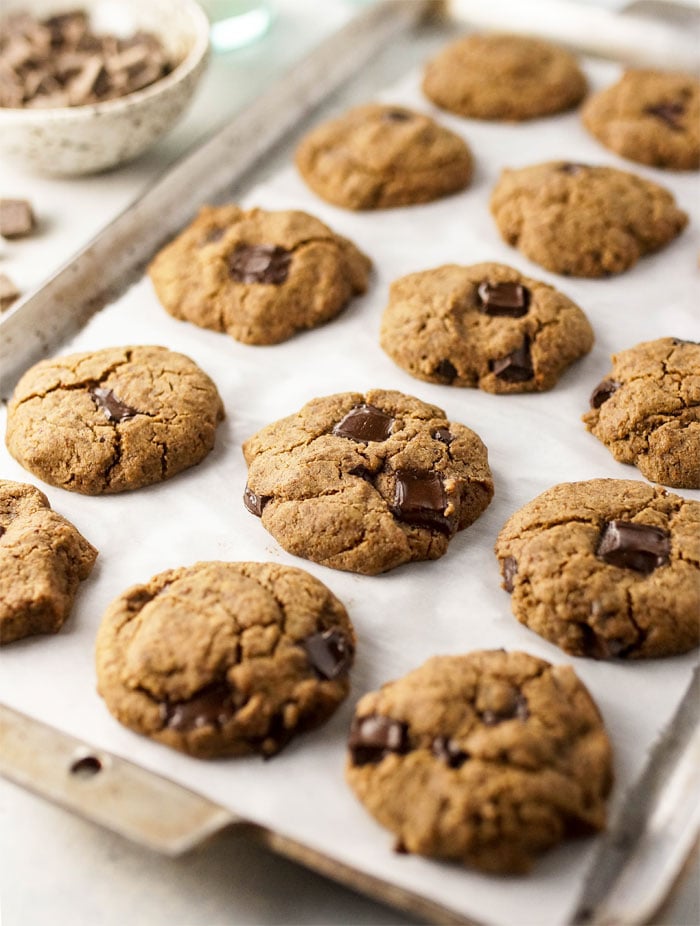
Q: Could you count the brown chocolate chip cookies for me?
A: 13